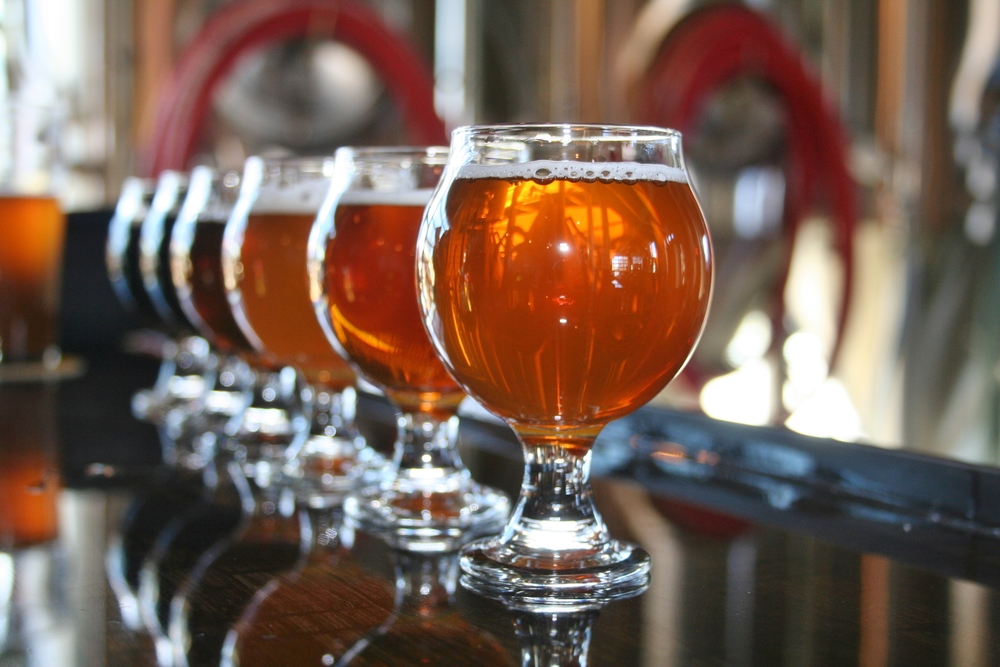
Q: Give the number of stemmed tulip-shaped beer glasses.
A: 6